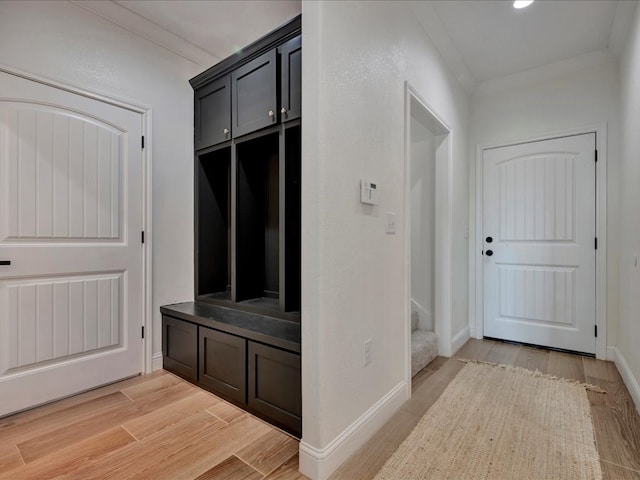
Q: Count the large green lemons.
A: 0